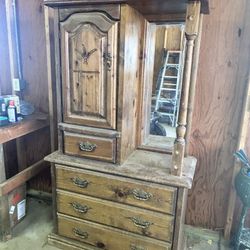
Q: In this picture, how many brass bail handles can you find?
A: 7